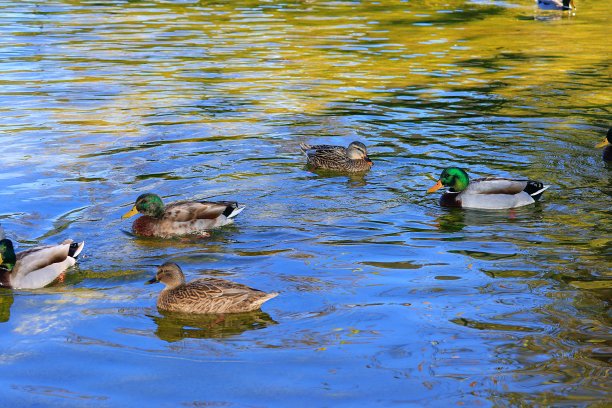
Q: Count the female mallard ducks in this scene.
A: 2